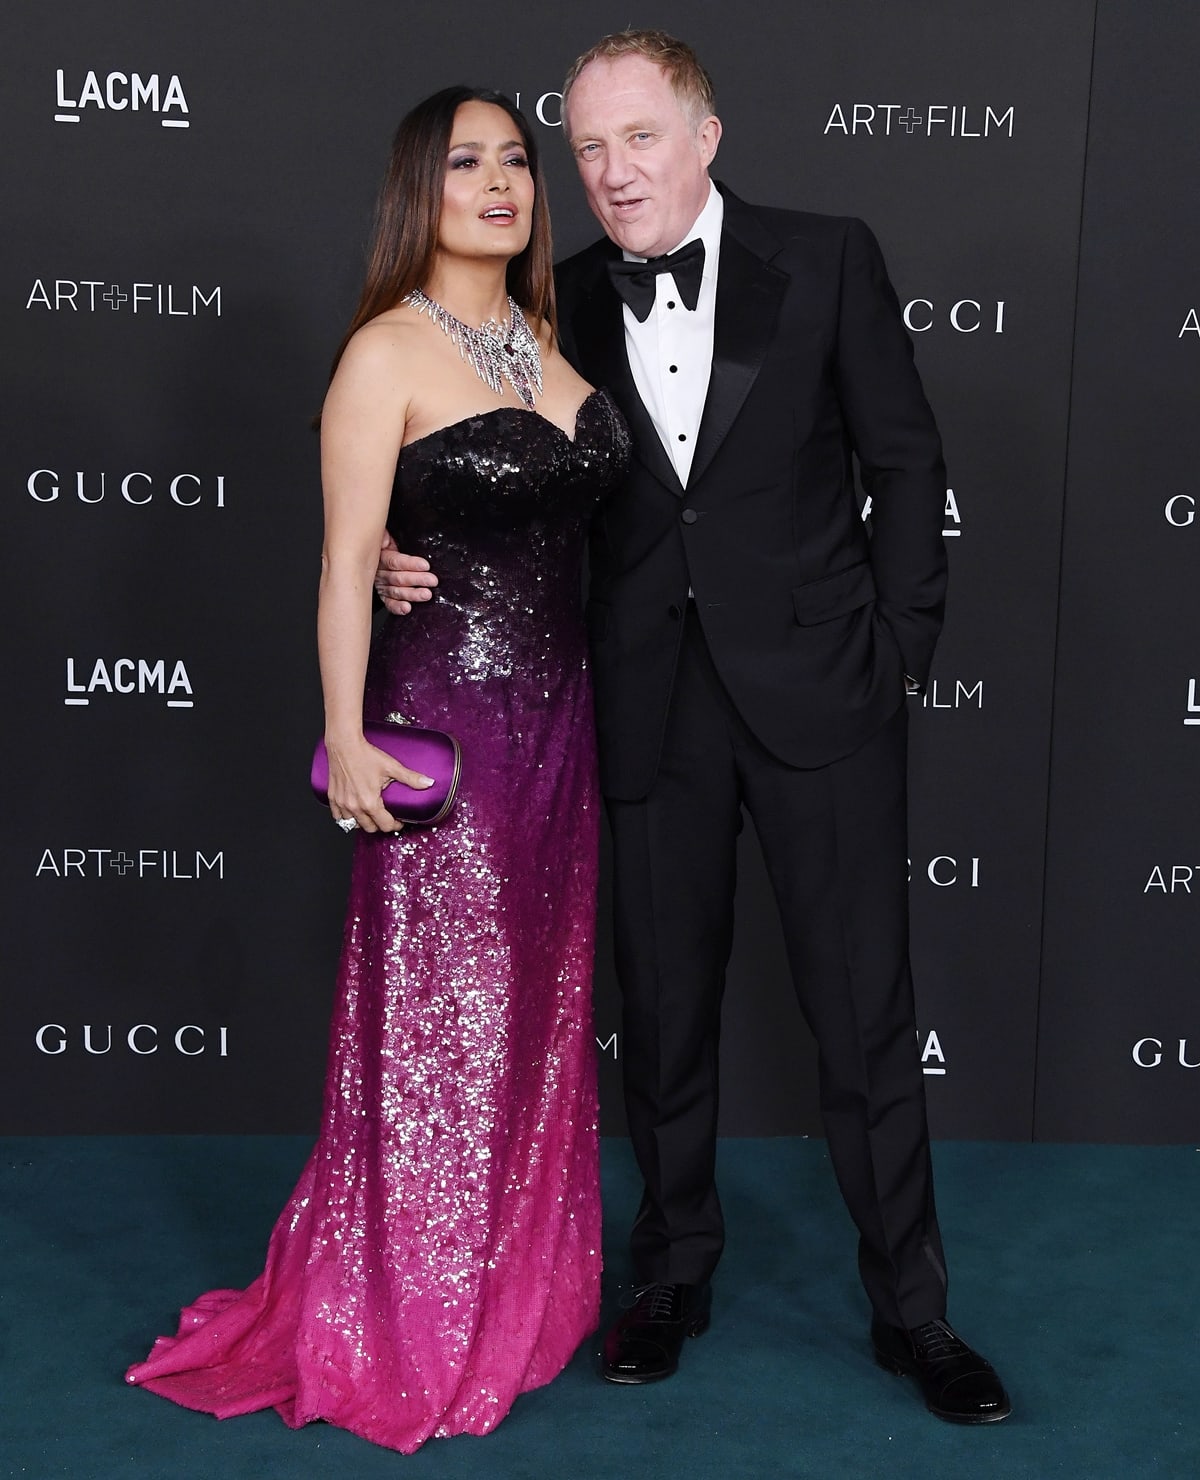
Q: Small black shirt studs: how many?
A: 3